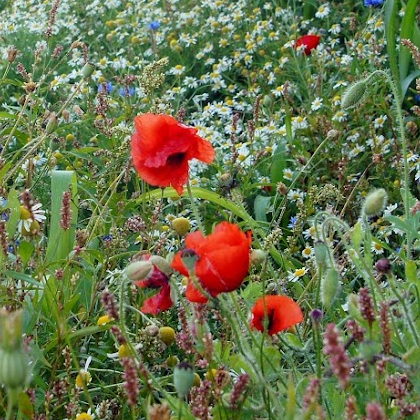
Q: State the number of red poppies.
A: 5